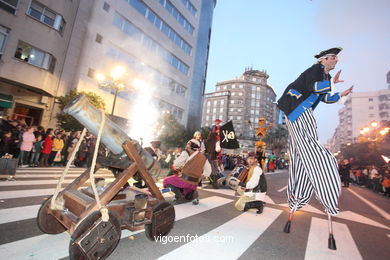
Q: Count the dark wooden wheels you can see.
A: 3